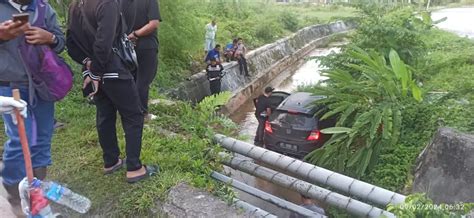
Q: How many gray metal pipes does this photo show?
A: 4